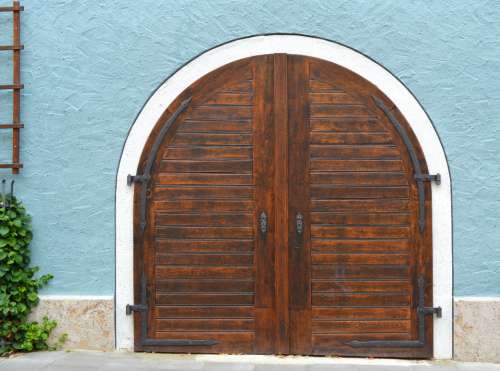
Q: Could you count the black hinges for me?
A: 4